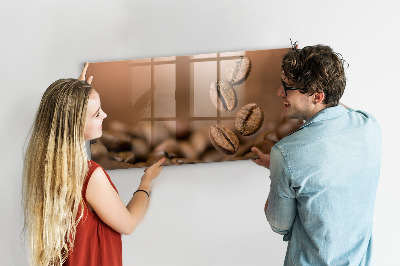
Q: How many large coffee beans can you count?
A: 4